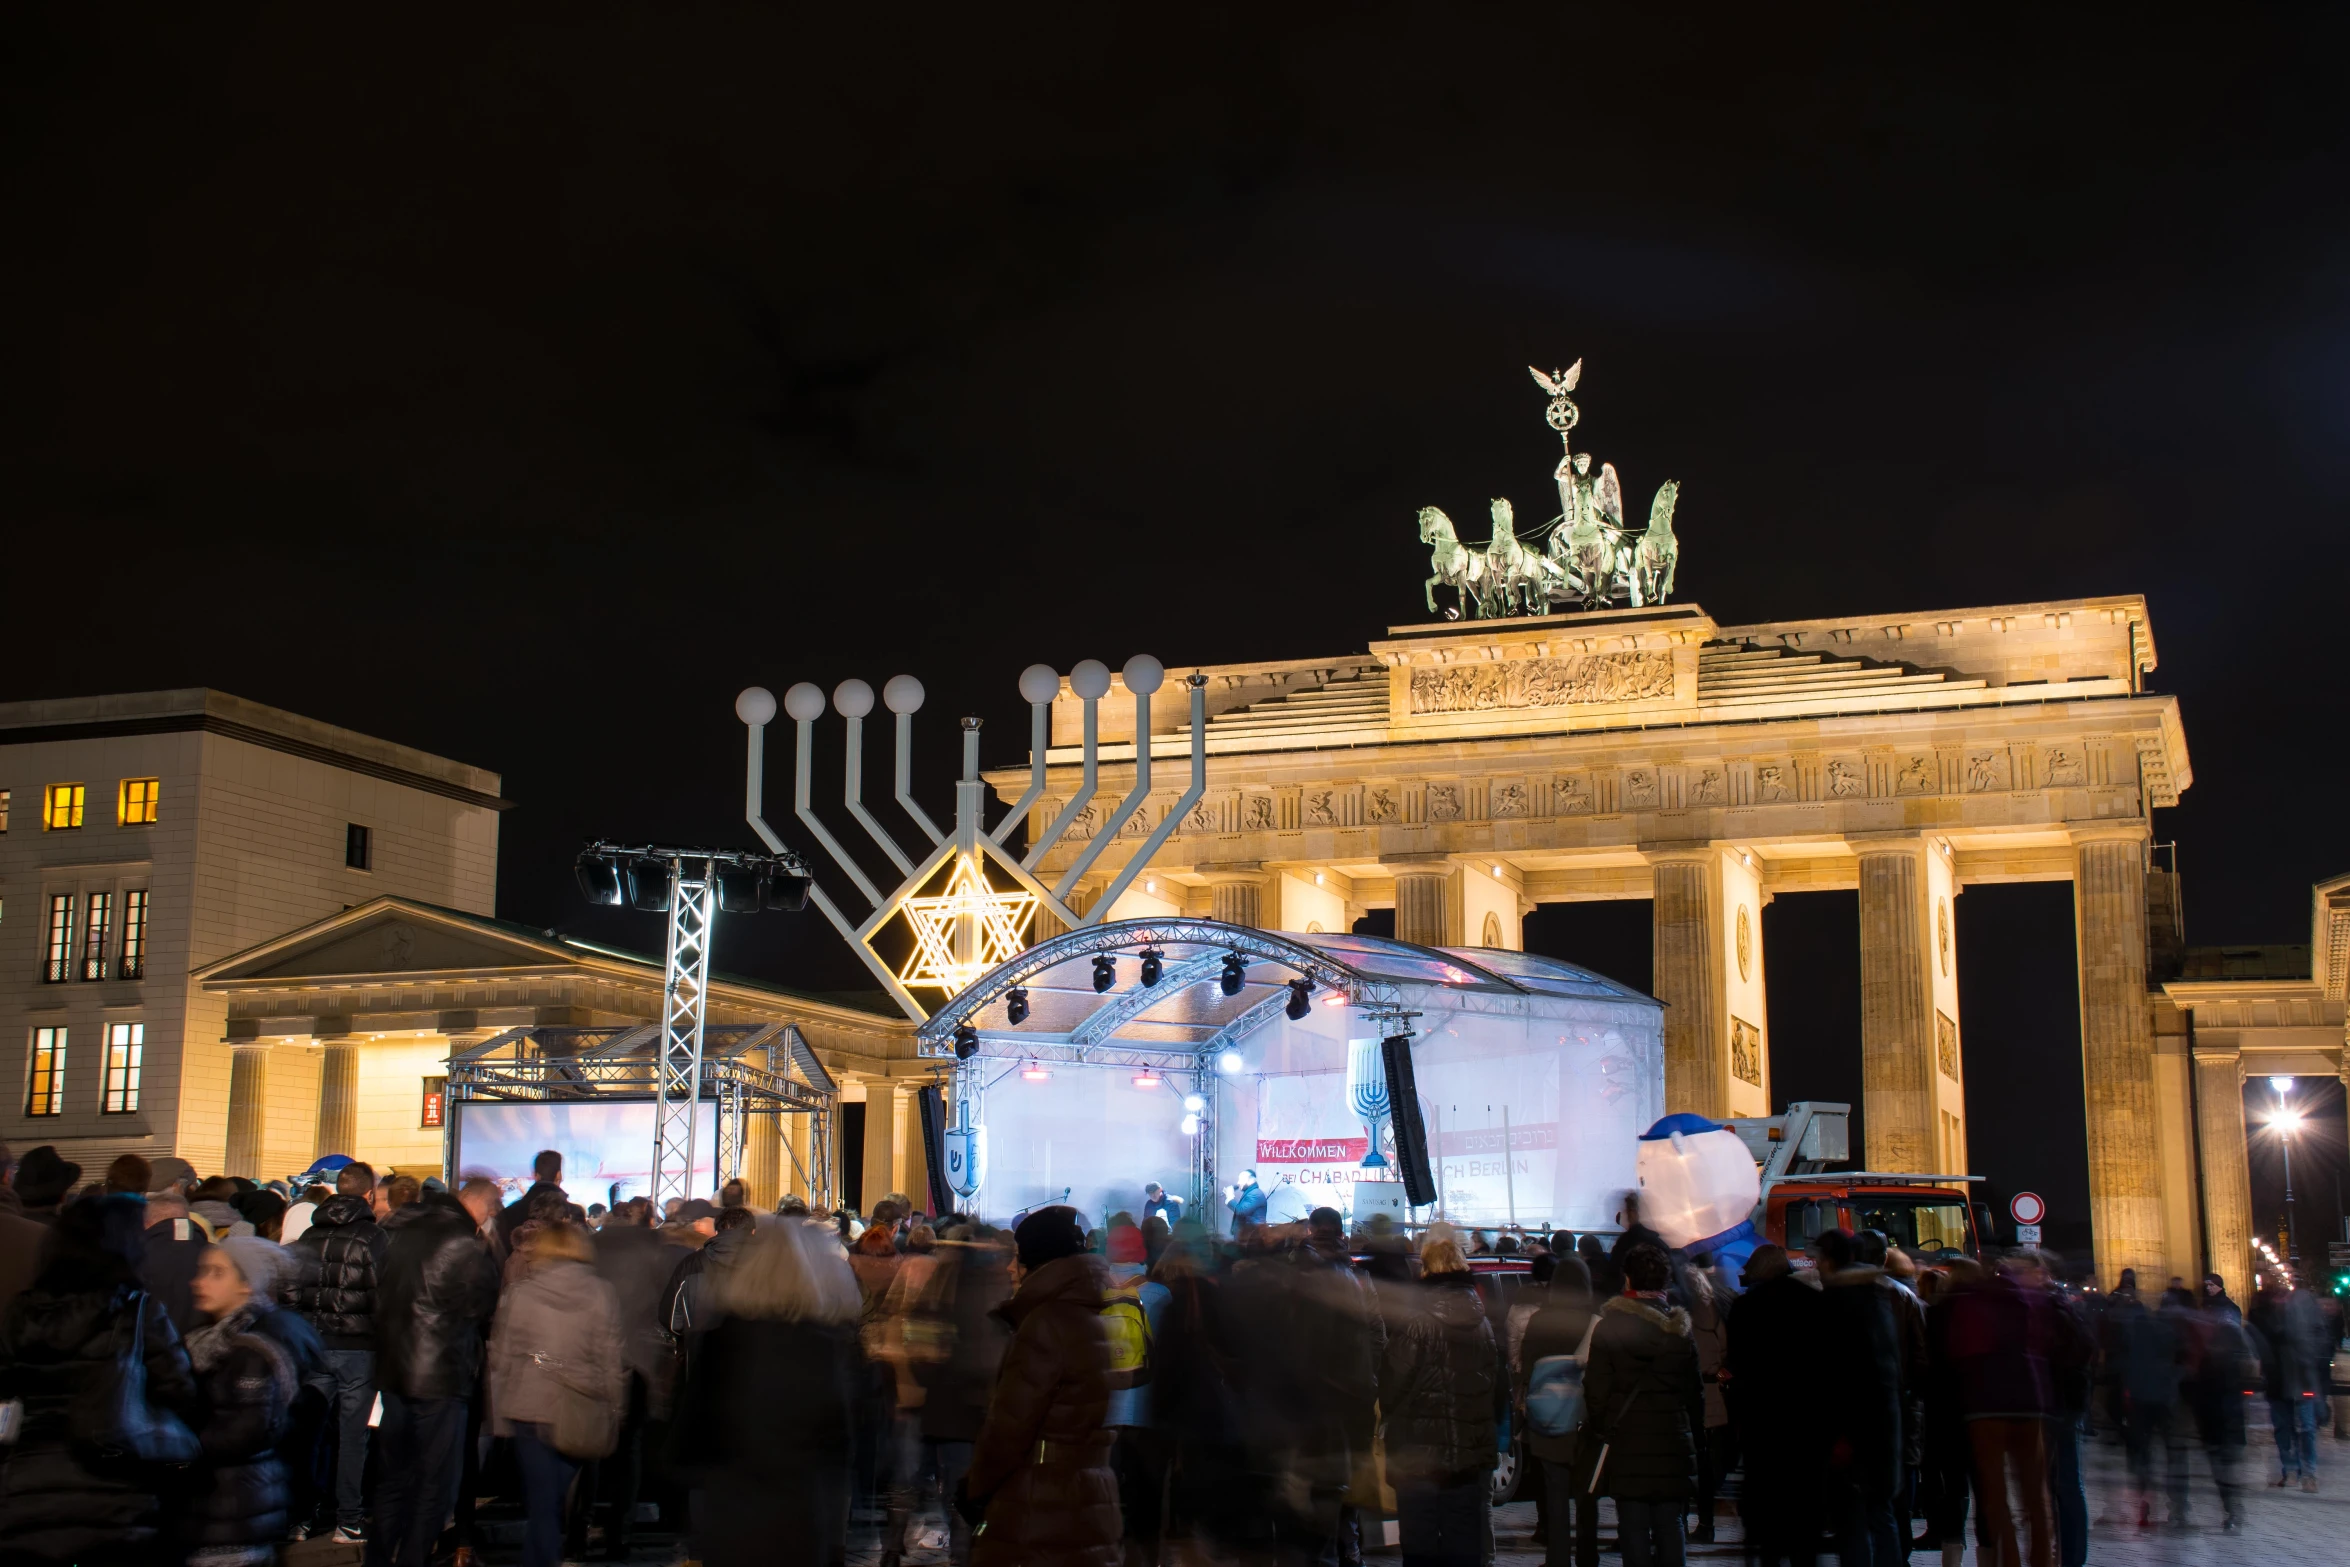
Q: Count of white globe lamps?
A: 7